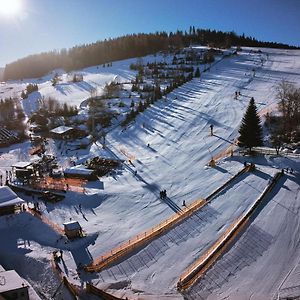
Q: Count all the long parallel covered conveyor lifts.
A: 2